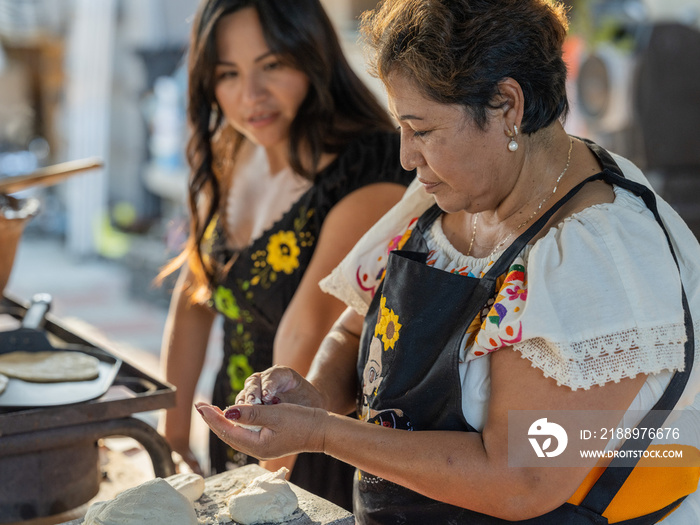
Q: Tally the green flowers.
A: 2